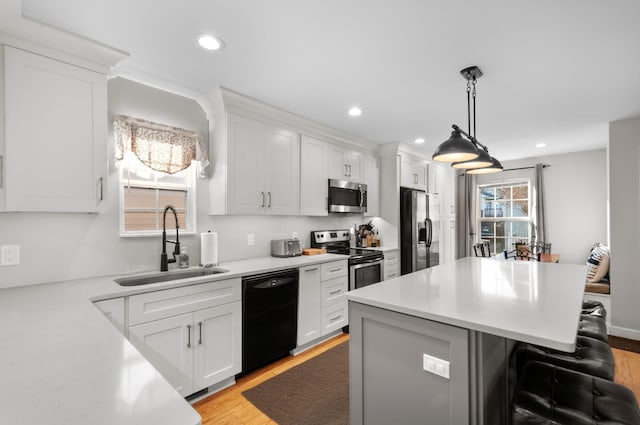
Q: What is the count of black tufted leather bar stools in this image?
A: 4